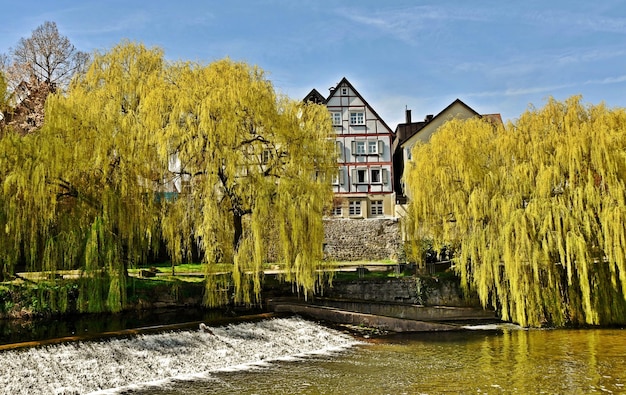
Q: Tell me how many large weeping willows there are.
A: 3